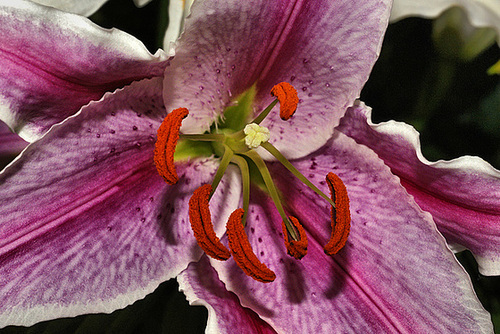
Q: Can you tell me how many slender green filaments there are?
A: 6